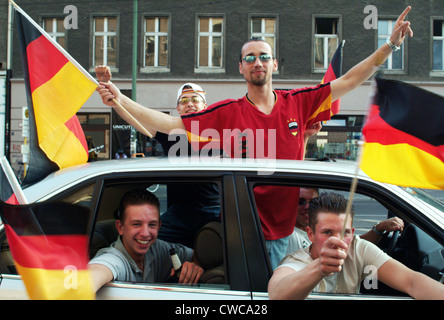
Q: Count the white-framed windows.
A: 8